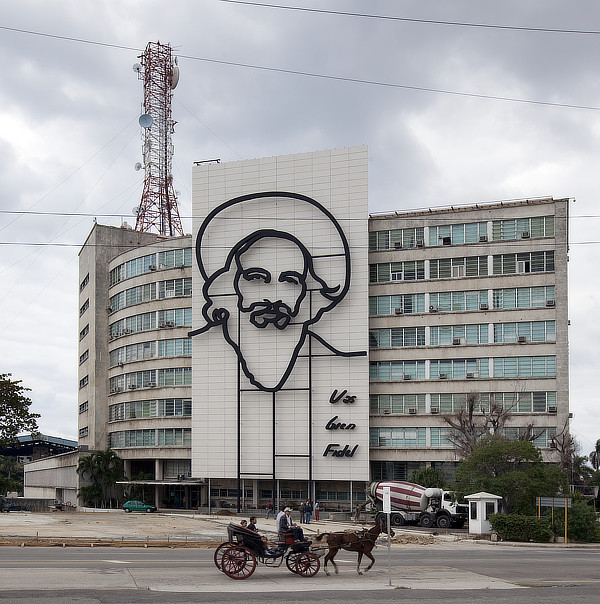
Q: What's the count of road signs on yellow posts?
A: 1